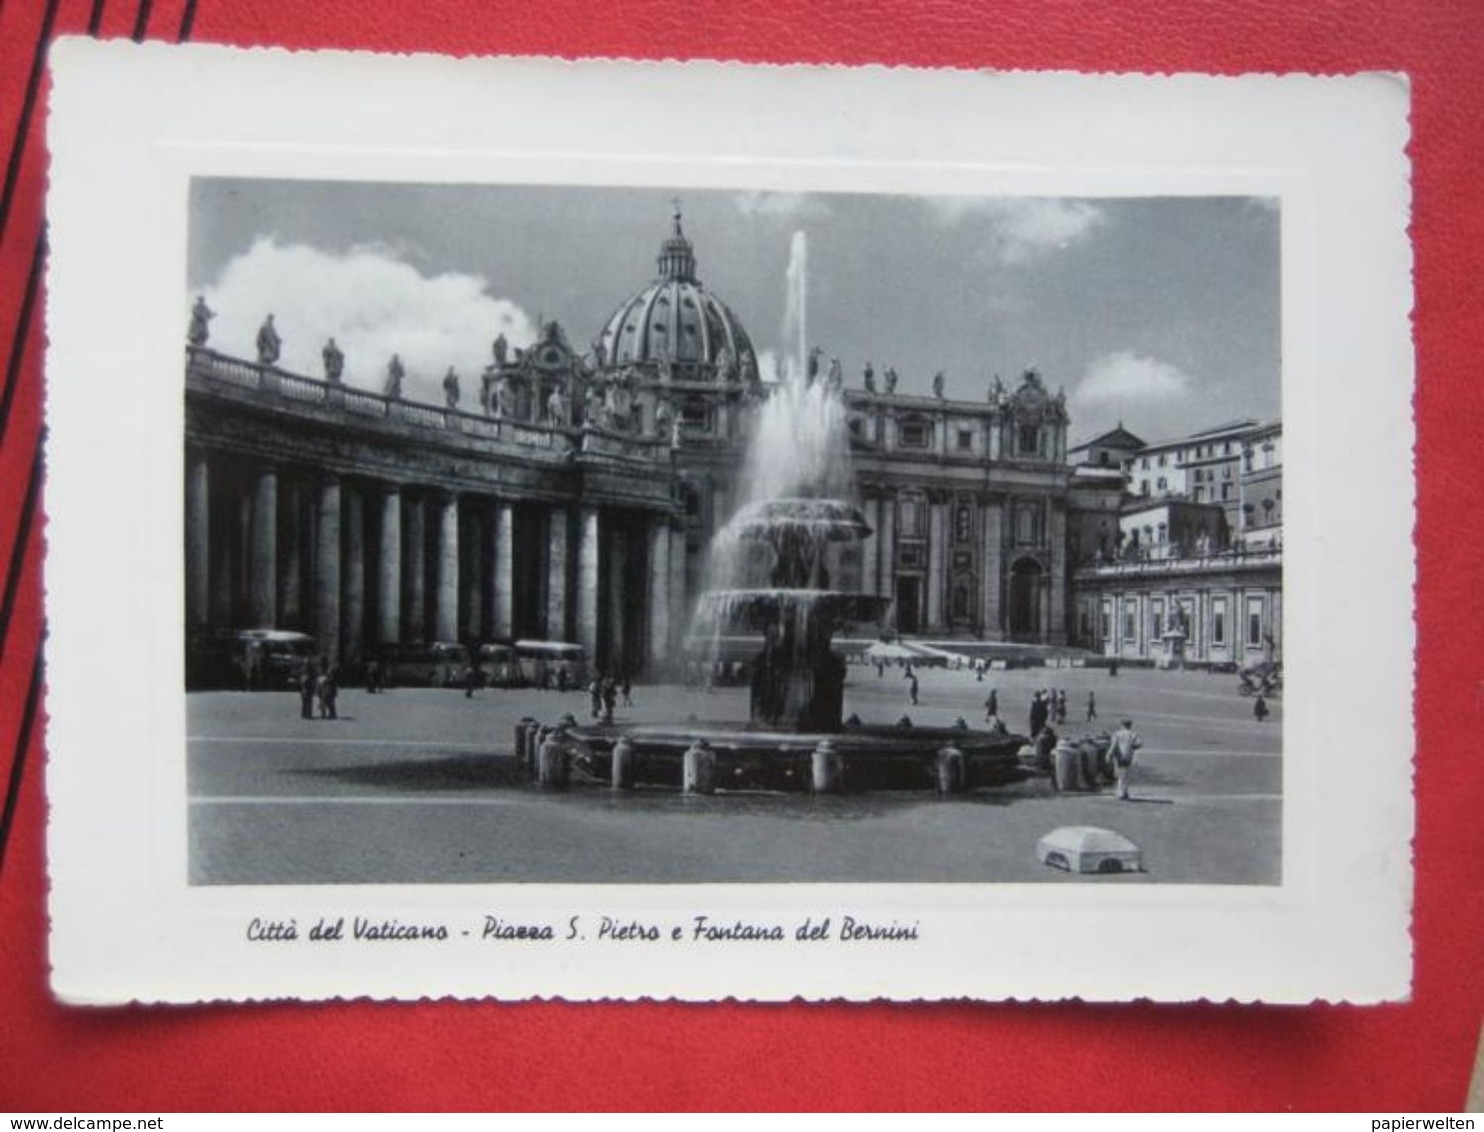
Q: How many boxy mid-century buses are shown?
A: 4